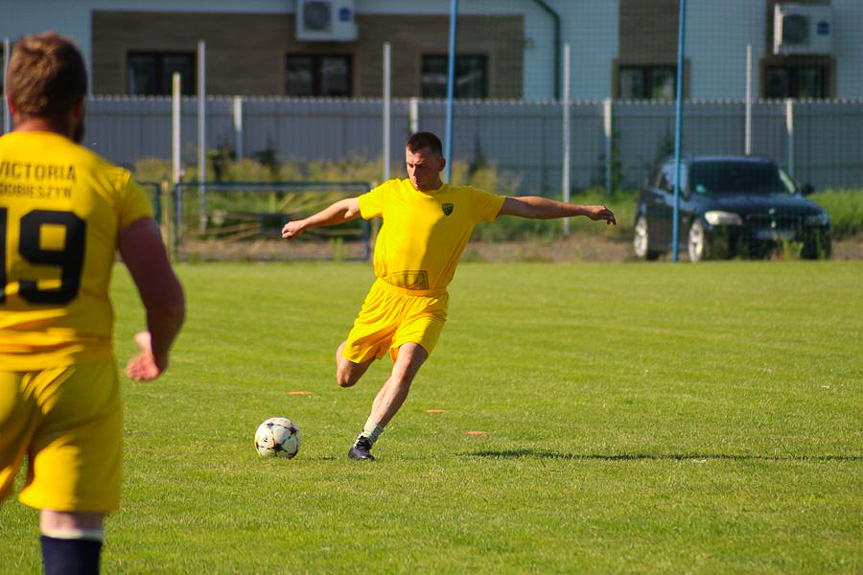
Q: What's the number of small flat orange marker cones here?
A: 3